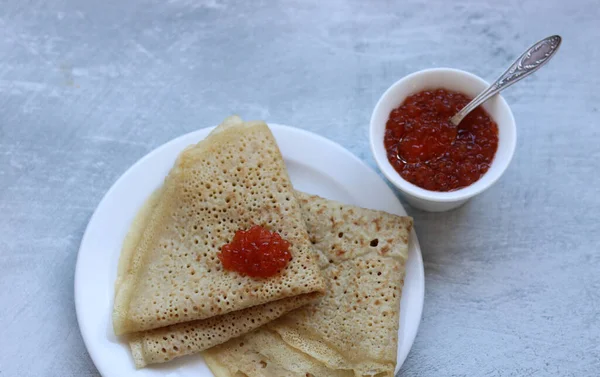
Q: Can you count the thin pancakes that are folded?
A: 2